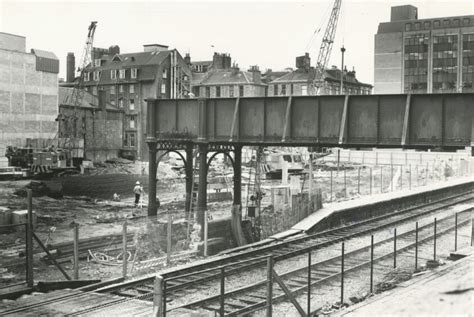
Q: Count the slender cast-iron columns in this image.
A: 4